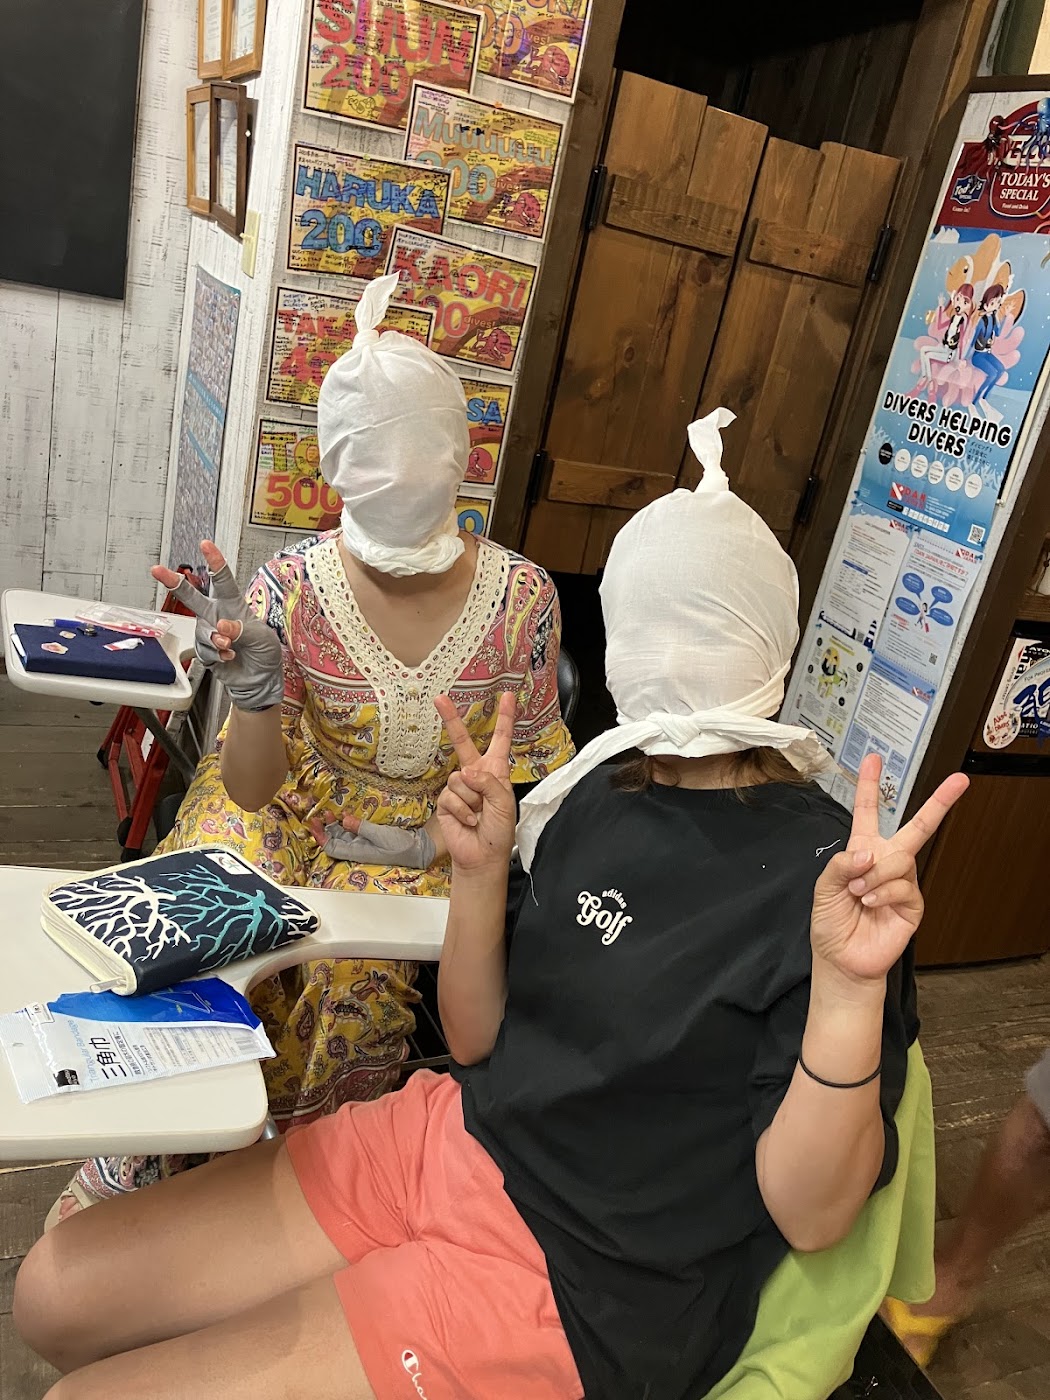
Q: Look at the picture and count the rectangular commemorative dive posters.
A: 9